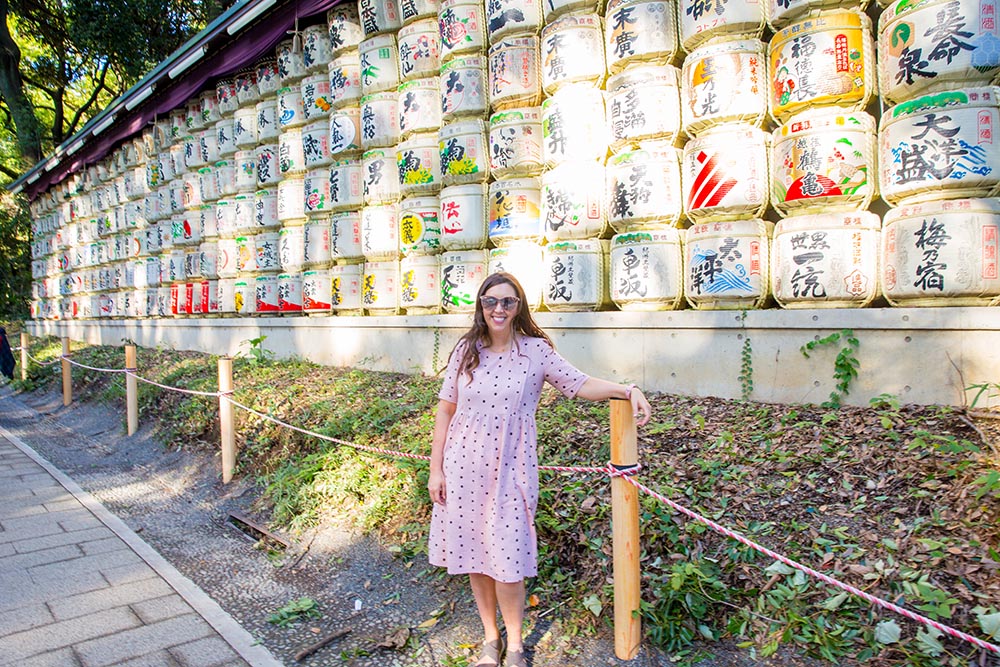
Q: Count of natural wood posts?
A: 5